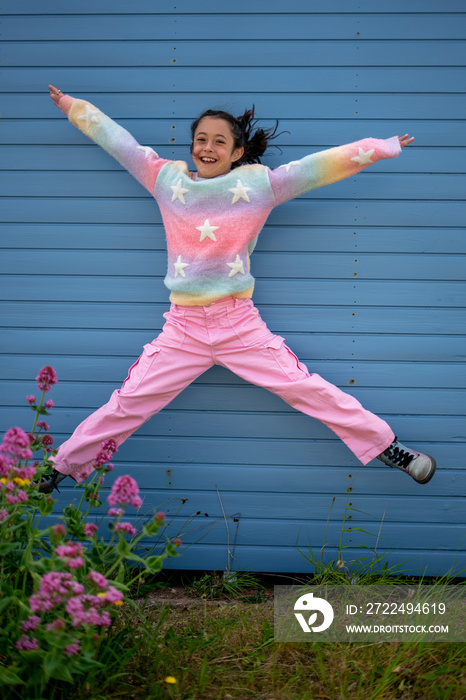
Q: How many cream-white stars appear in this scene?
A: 9